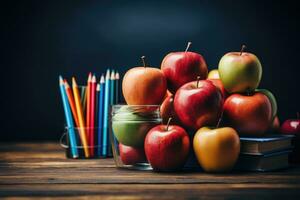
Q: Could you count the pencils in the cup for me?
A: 10